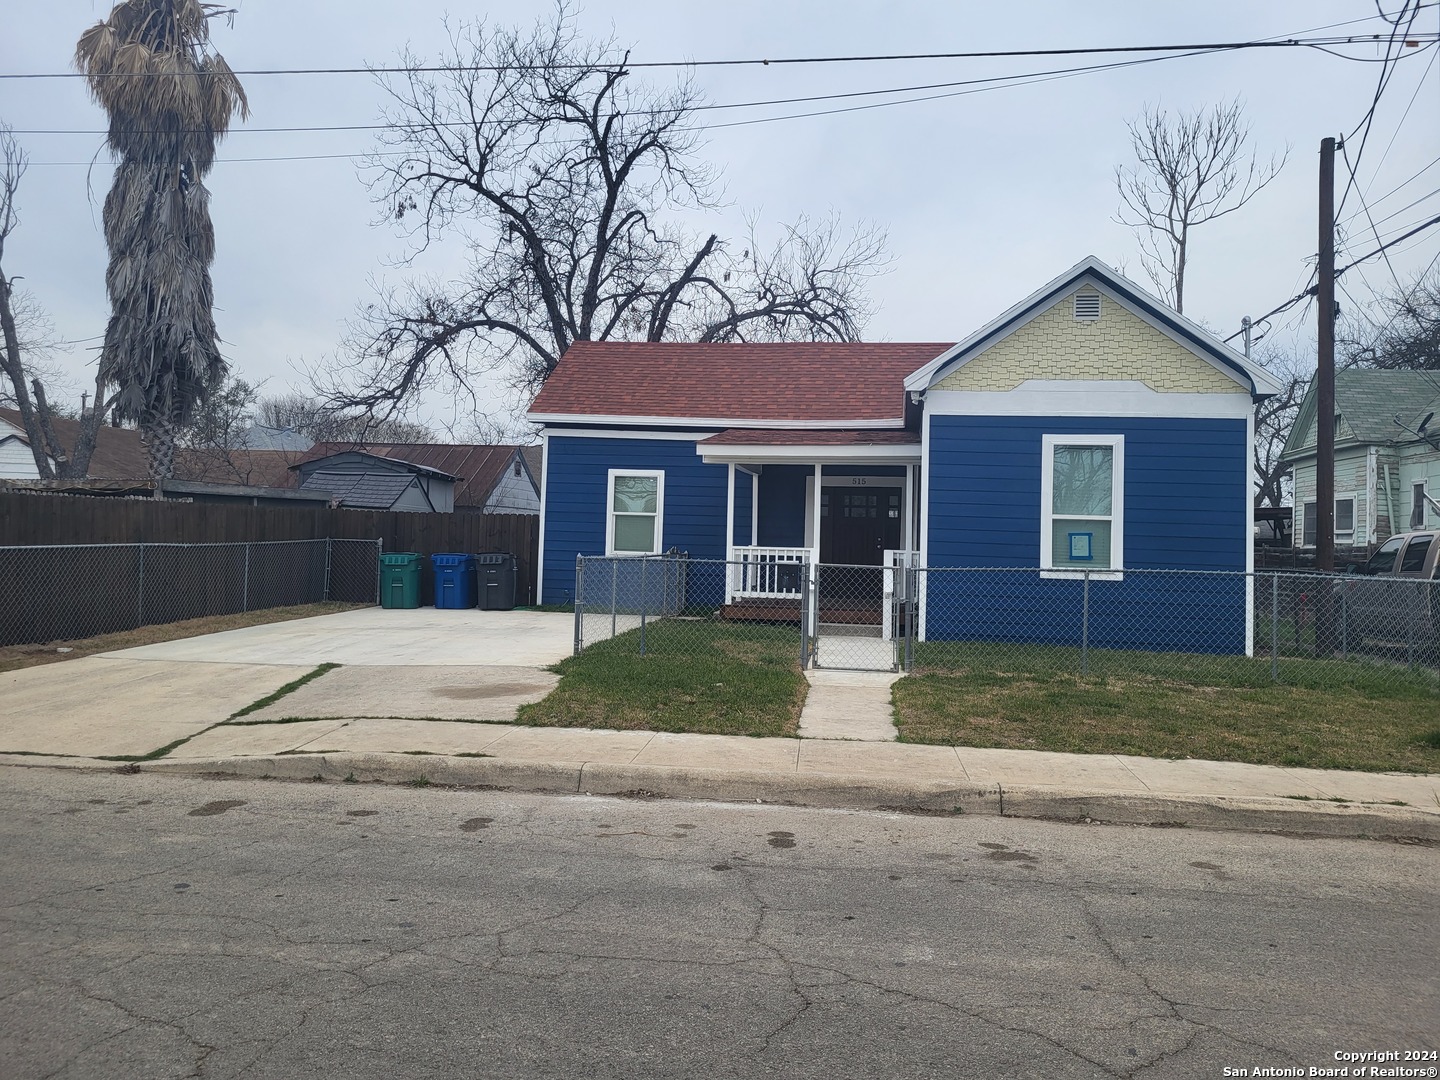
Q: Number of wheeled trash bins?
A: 3